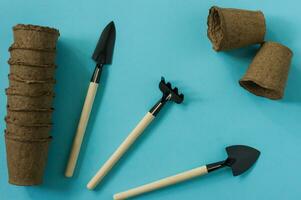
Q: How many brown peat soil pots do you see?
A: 10